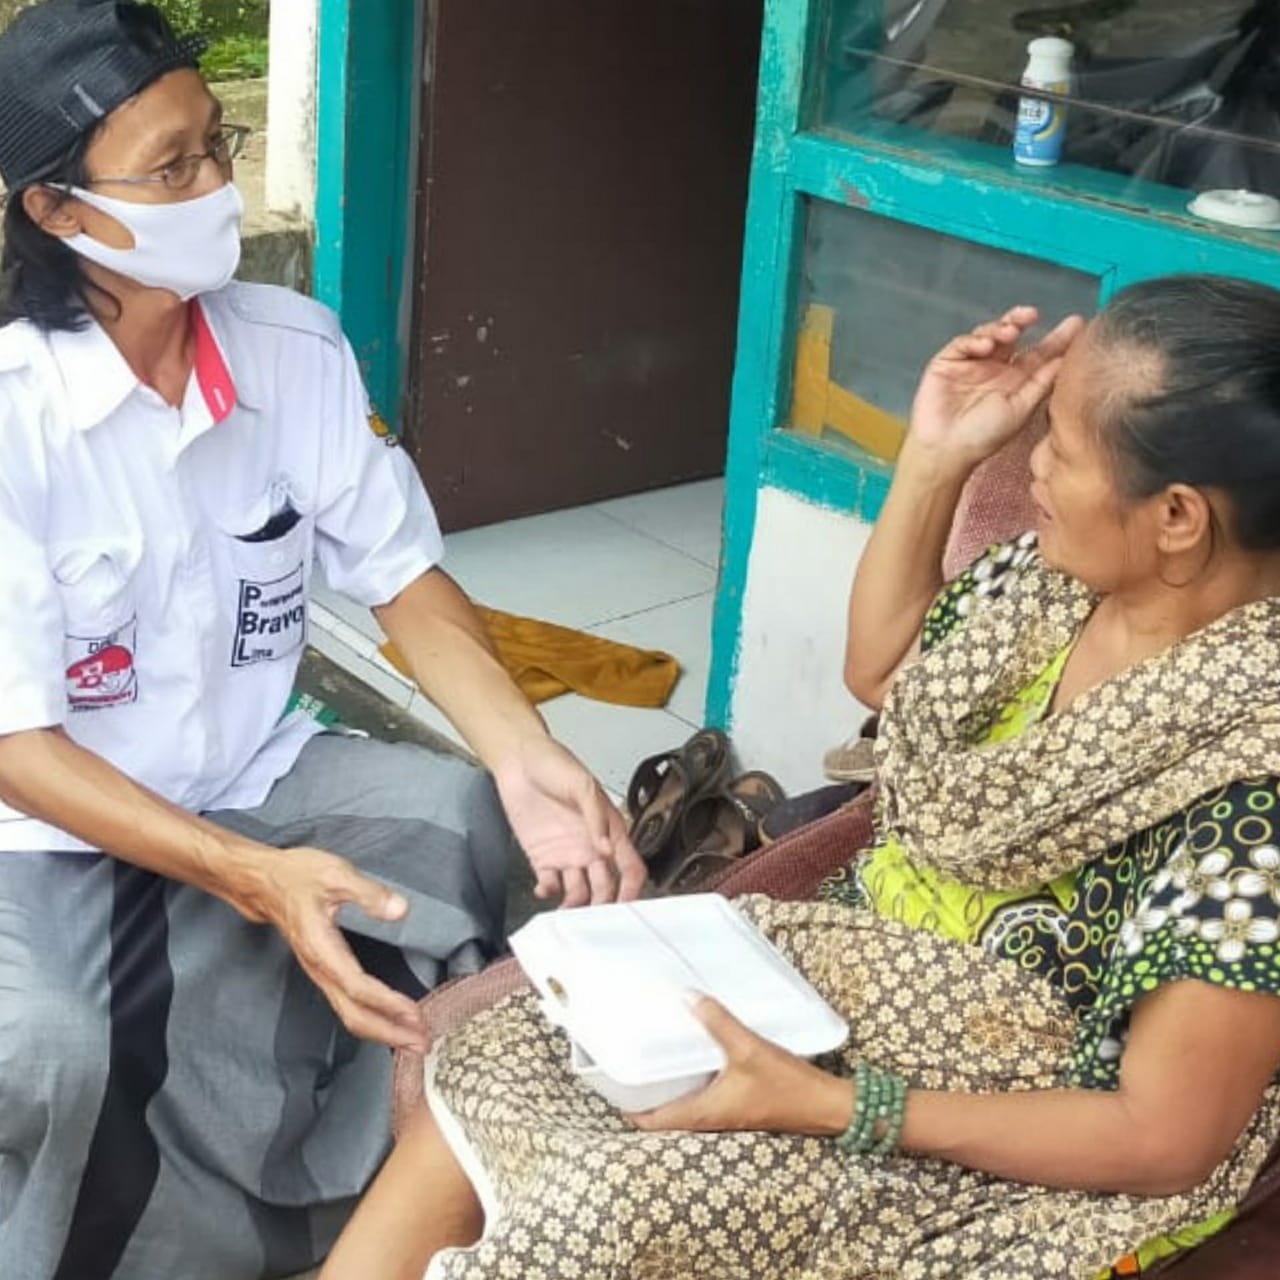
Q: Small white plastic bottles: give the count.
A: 1